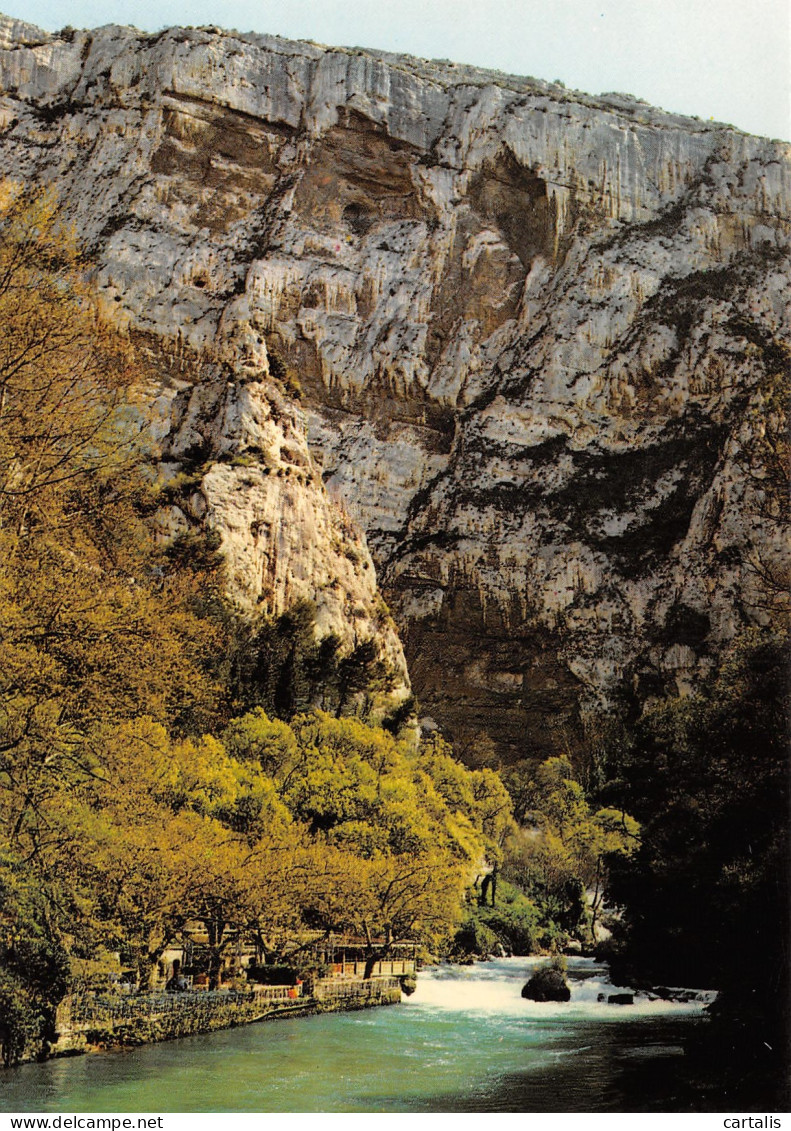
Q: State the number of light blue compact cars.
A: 0